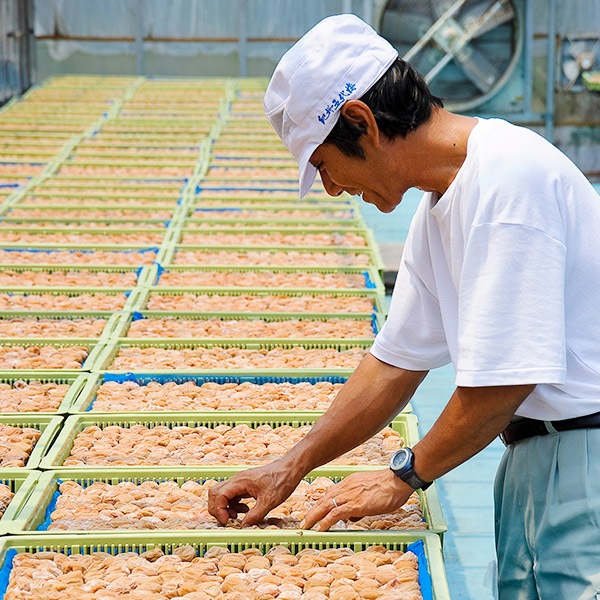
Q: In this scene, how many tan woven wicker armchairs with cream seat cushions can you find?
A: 0